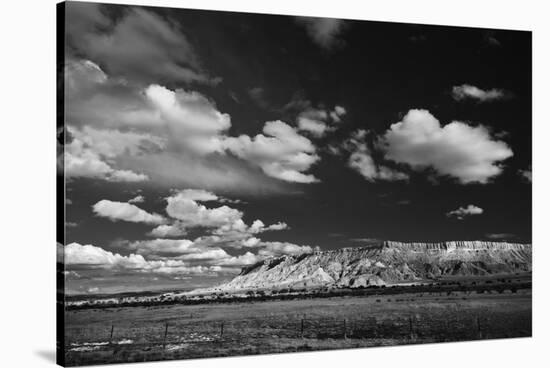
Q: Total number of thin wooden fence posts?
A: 7